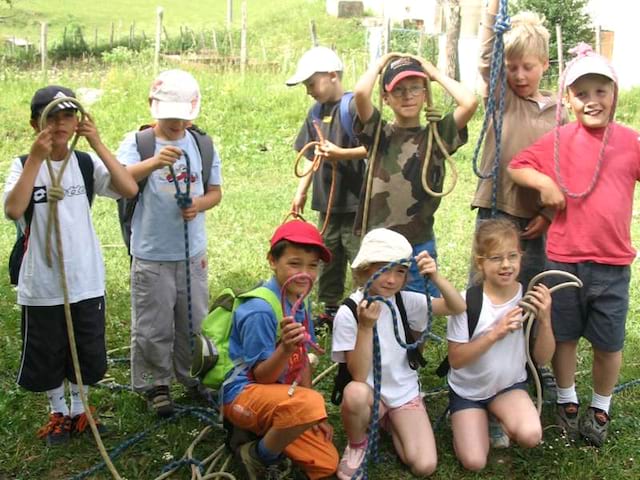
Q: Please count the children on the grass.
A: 9